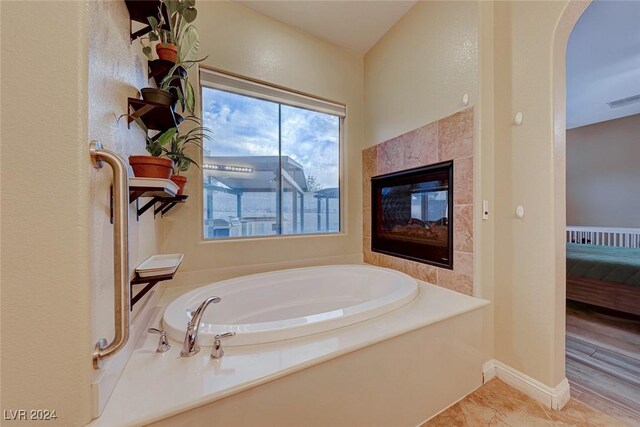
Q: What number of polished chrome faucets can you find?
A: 1